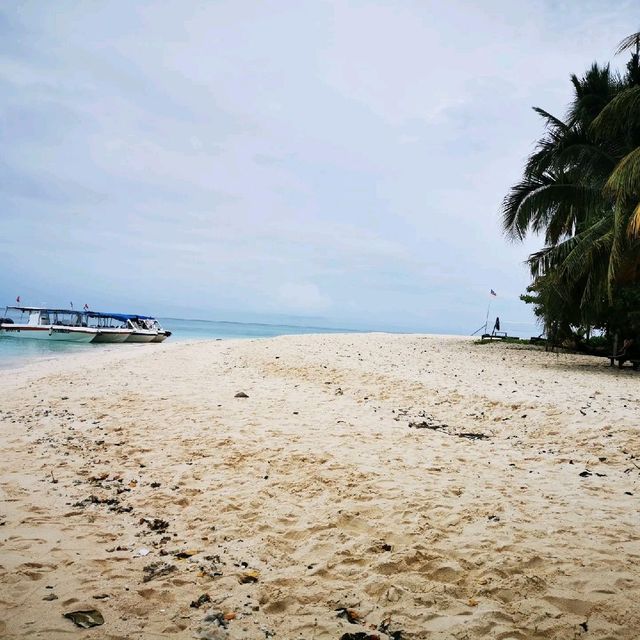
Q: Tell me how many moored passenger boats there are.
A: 4